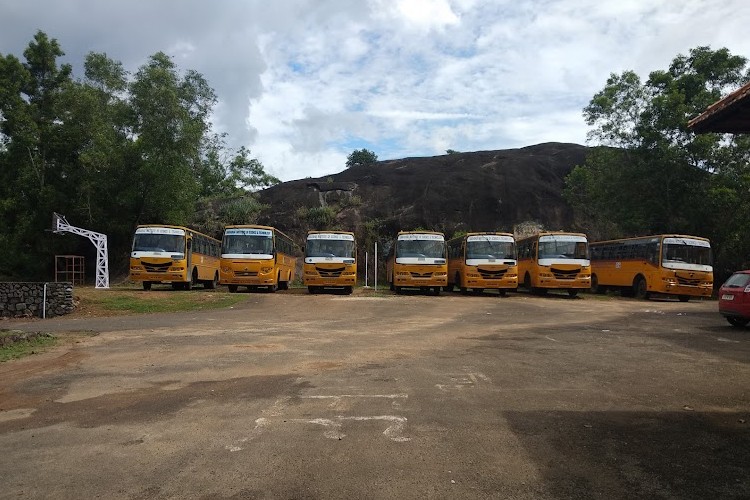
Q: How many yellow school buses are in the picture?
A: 7